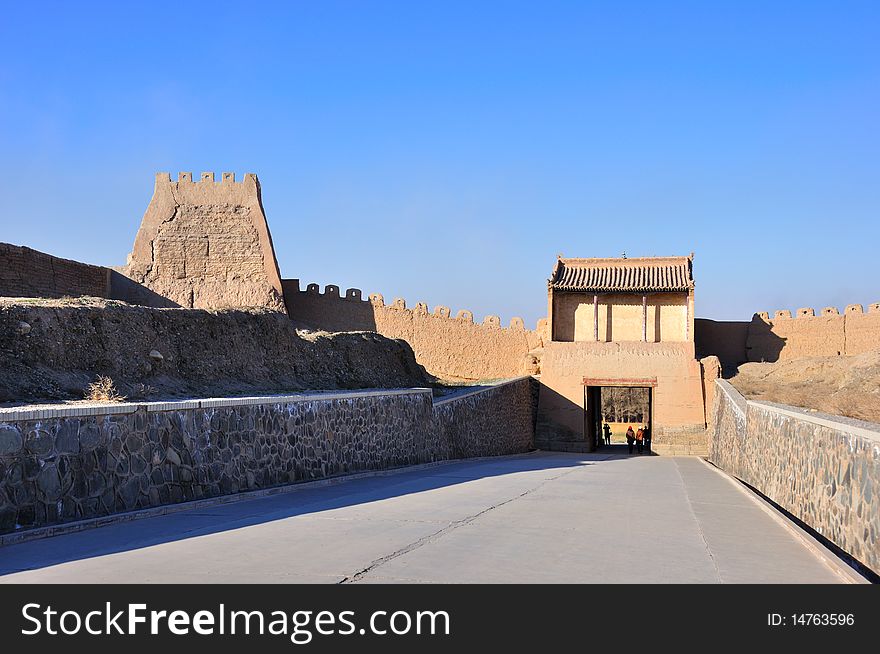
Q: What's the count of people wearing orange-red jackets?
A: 1